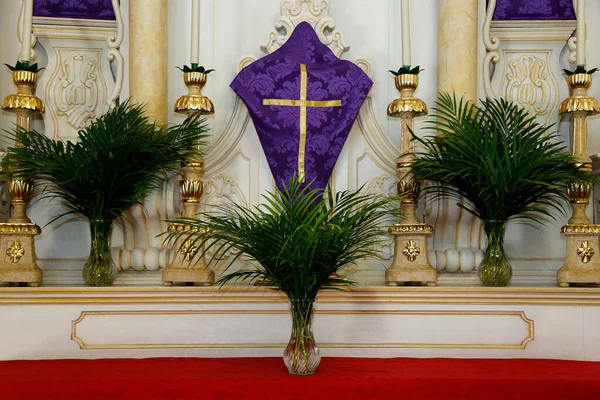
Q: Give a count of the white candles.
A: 4